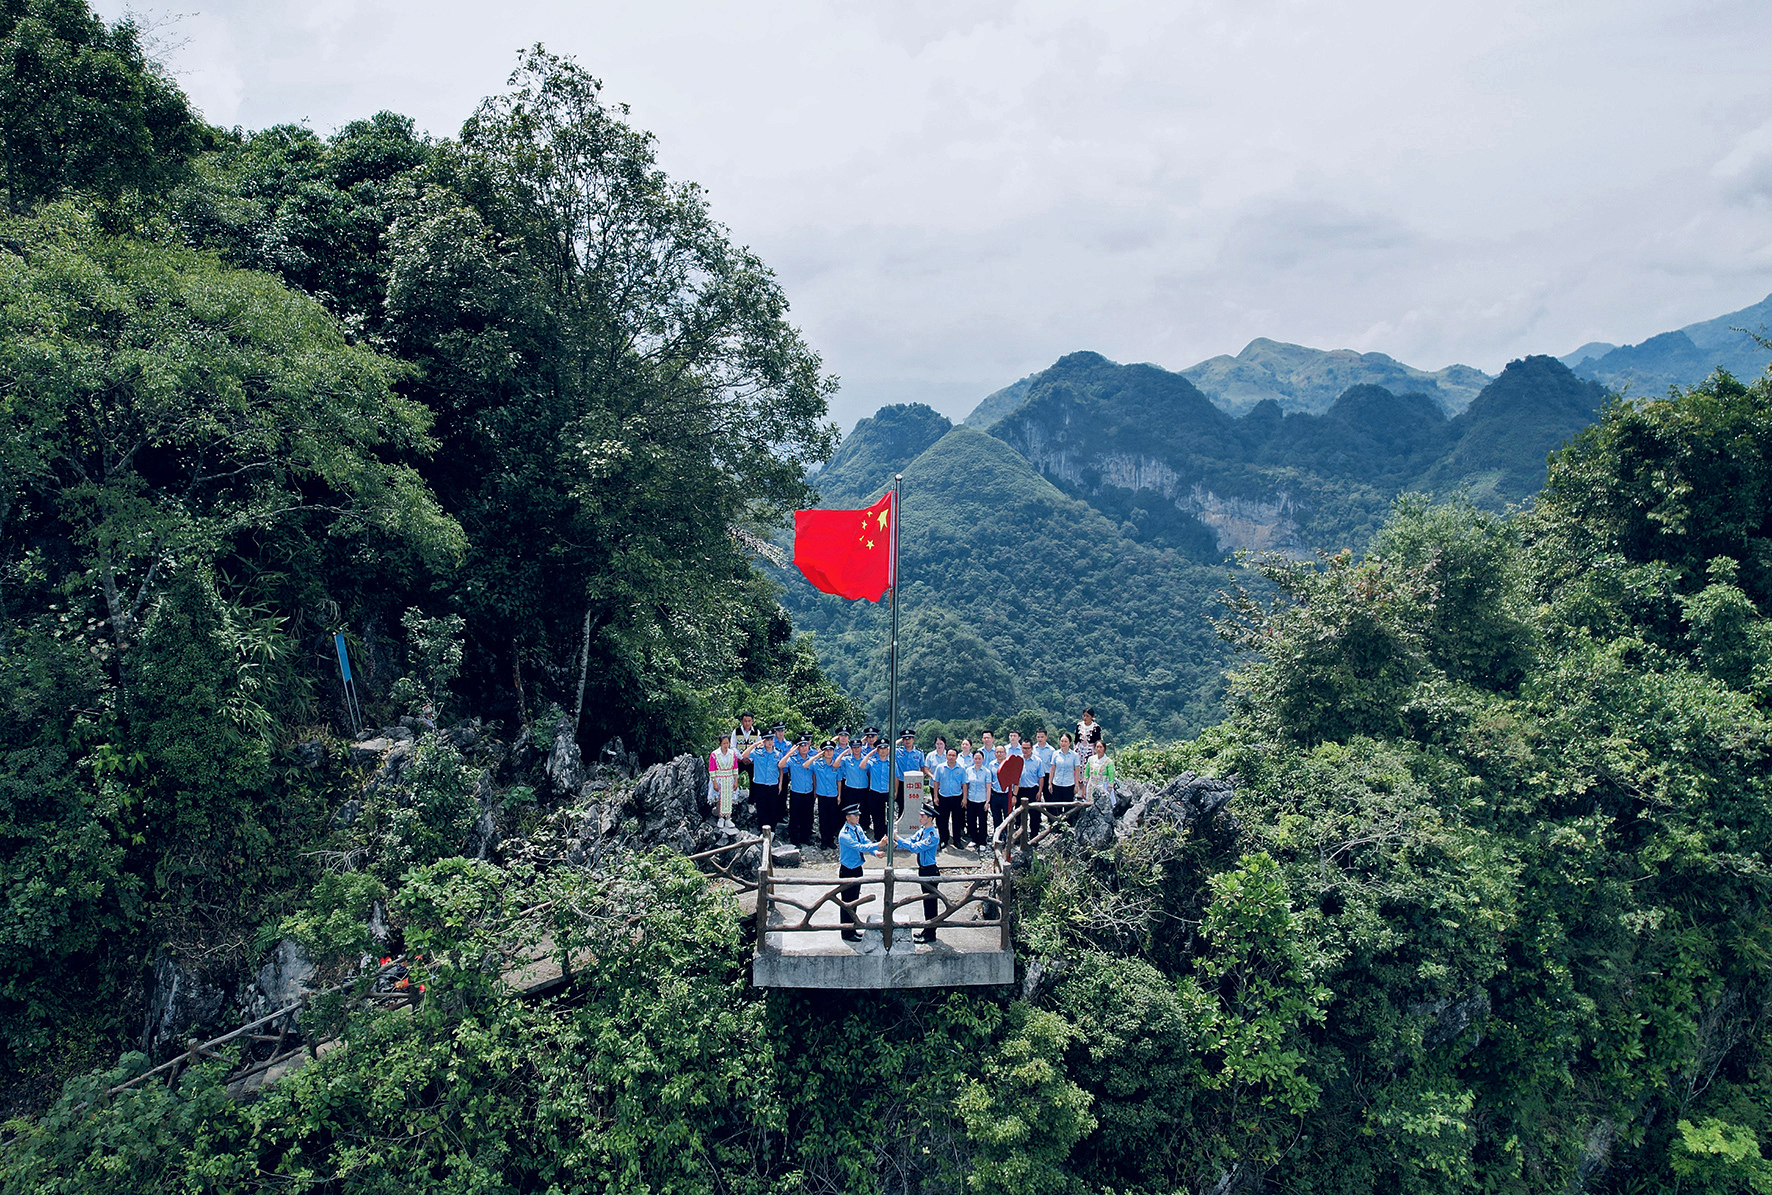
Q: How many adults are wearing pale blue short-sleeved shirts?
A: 10